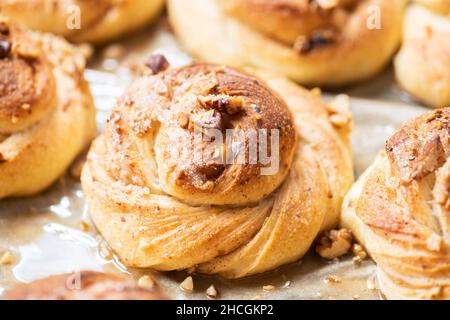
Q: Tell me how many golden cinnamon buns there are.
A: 7